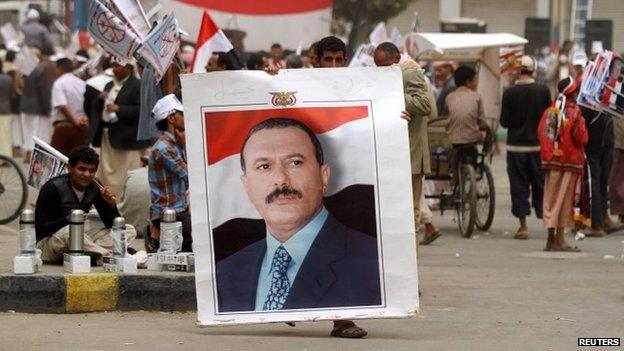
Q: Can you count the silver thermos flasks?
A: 4